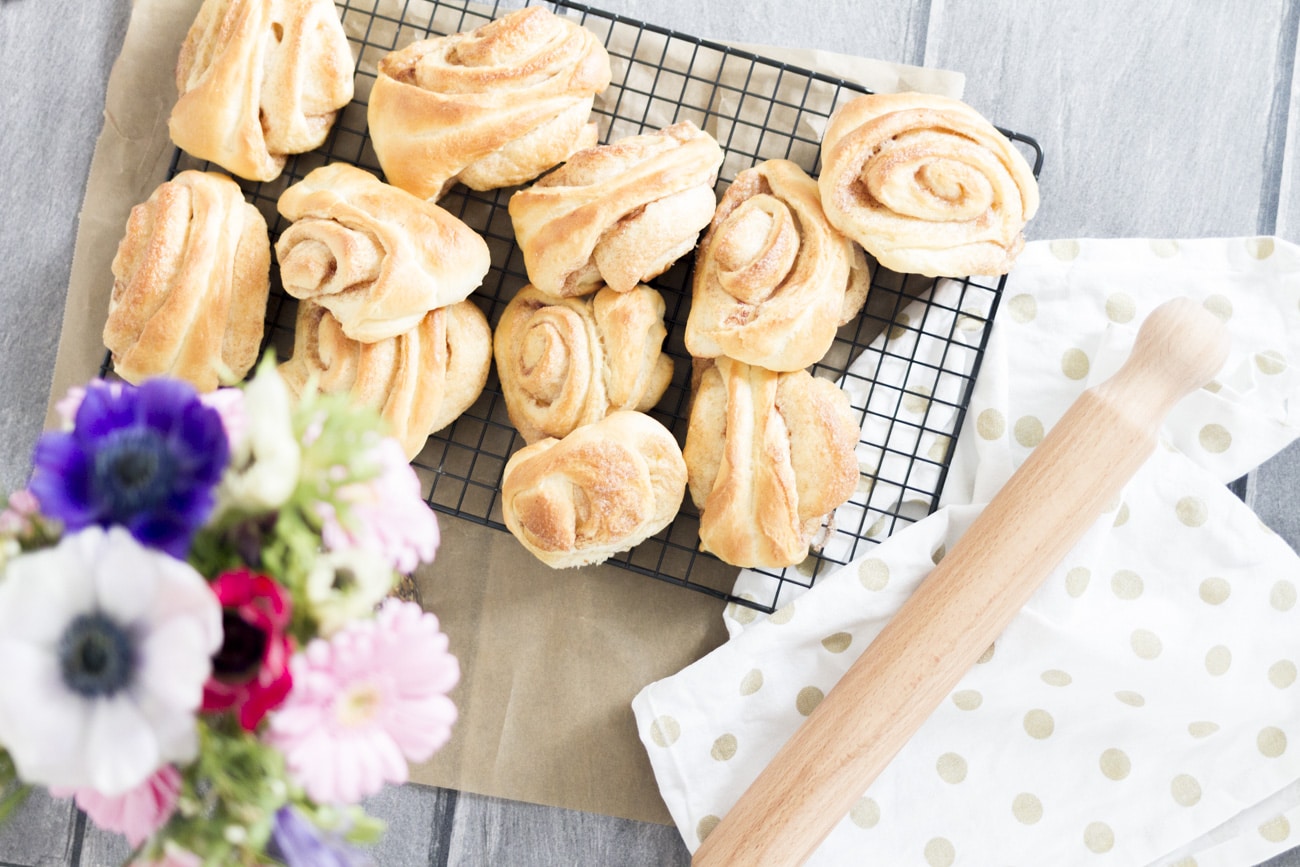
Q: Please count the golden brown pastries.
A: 11